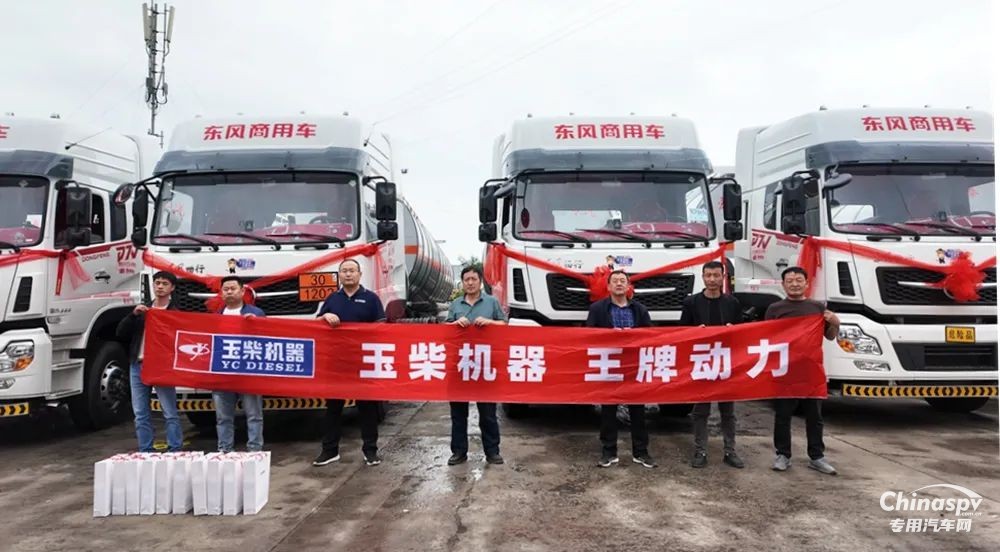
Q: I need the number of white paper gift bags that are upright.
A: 10